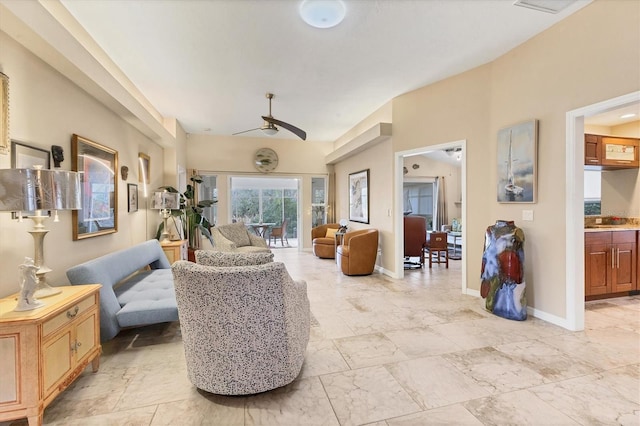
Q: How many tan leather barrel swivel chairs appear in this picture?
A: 2